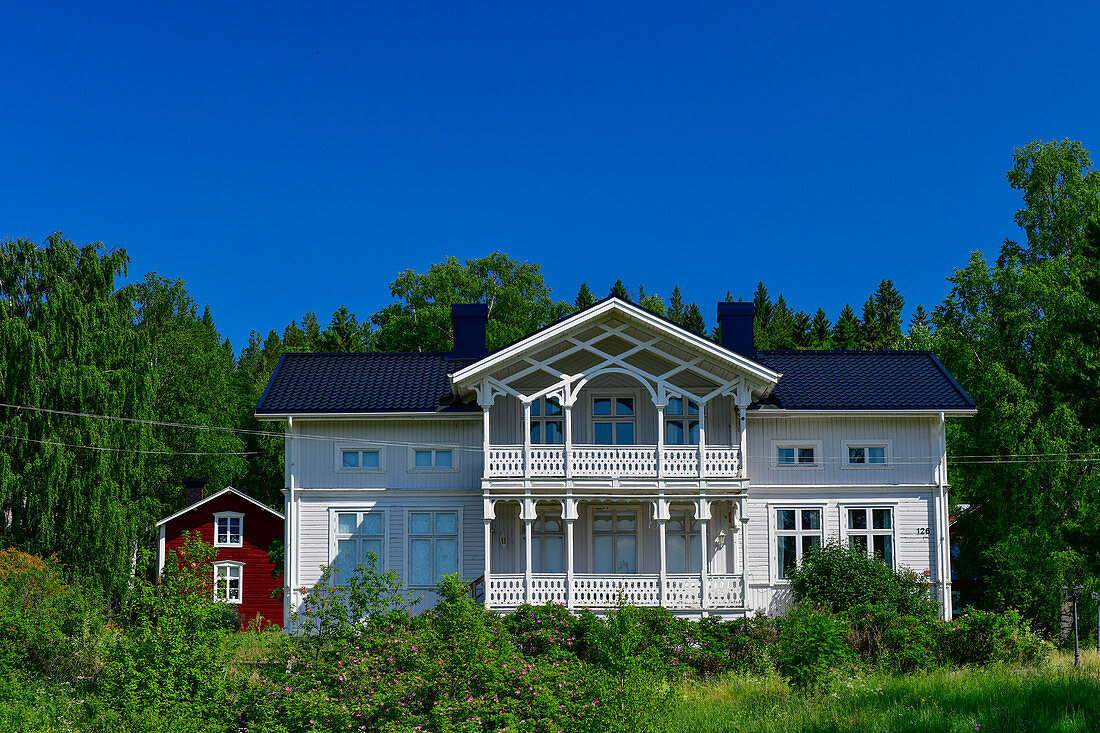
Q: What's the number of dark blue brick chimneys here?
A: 2